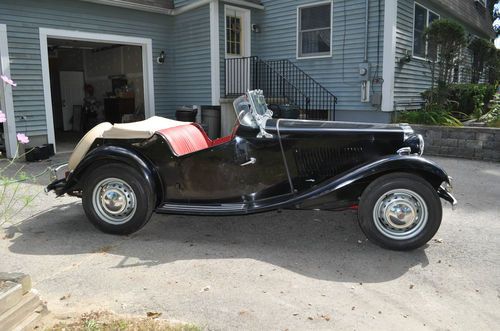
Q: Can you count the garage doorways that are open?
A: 1